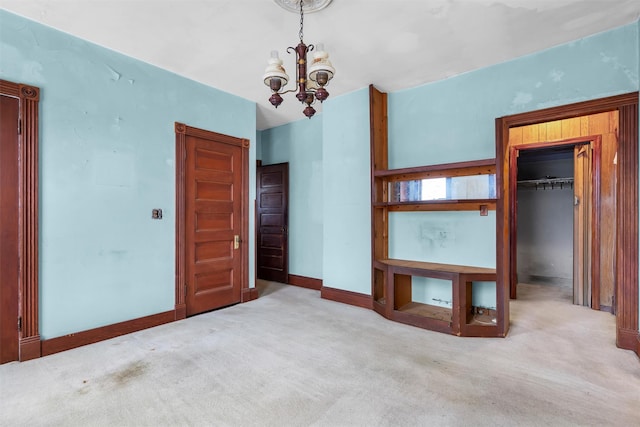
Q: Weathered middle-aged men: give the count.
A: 0